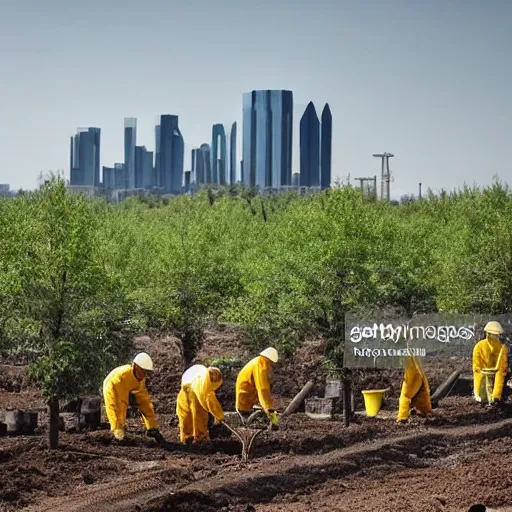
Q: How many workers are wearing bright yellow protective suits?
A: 5